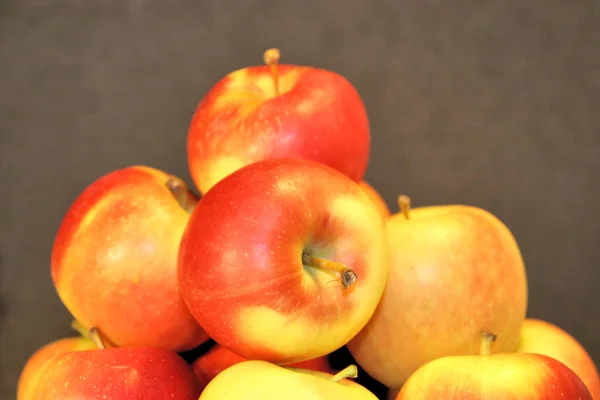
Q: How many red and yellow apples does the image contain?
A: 11